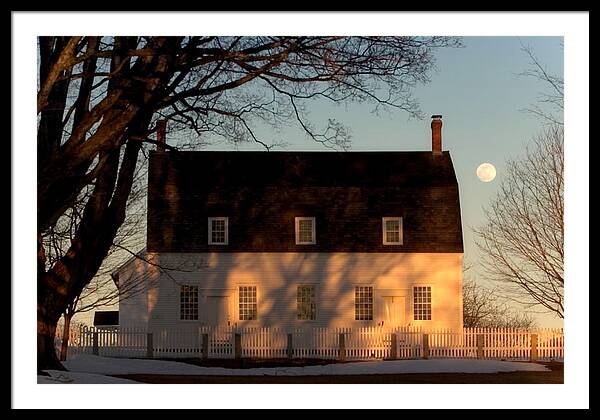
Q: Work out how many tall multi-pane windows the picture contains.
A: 5